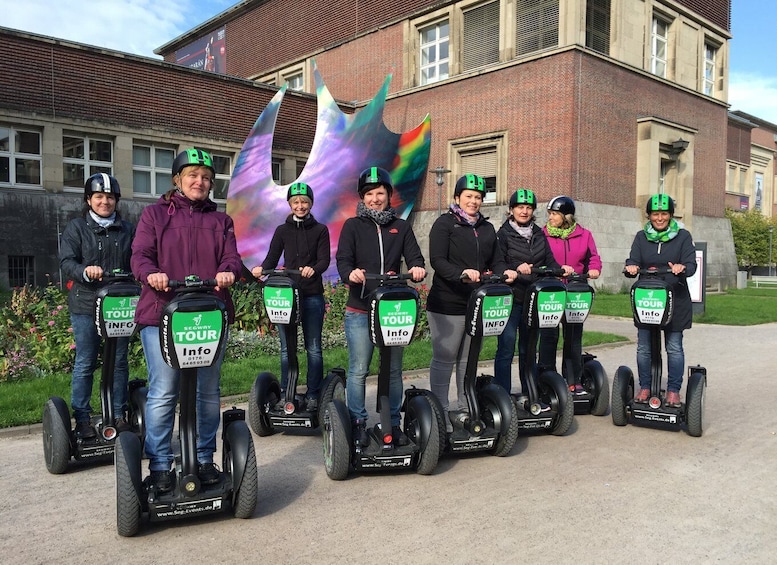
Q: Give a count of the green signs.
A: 8